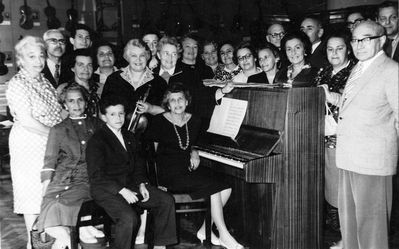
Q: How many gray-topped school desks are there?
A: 0